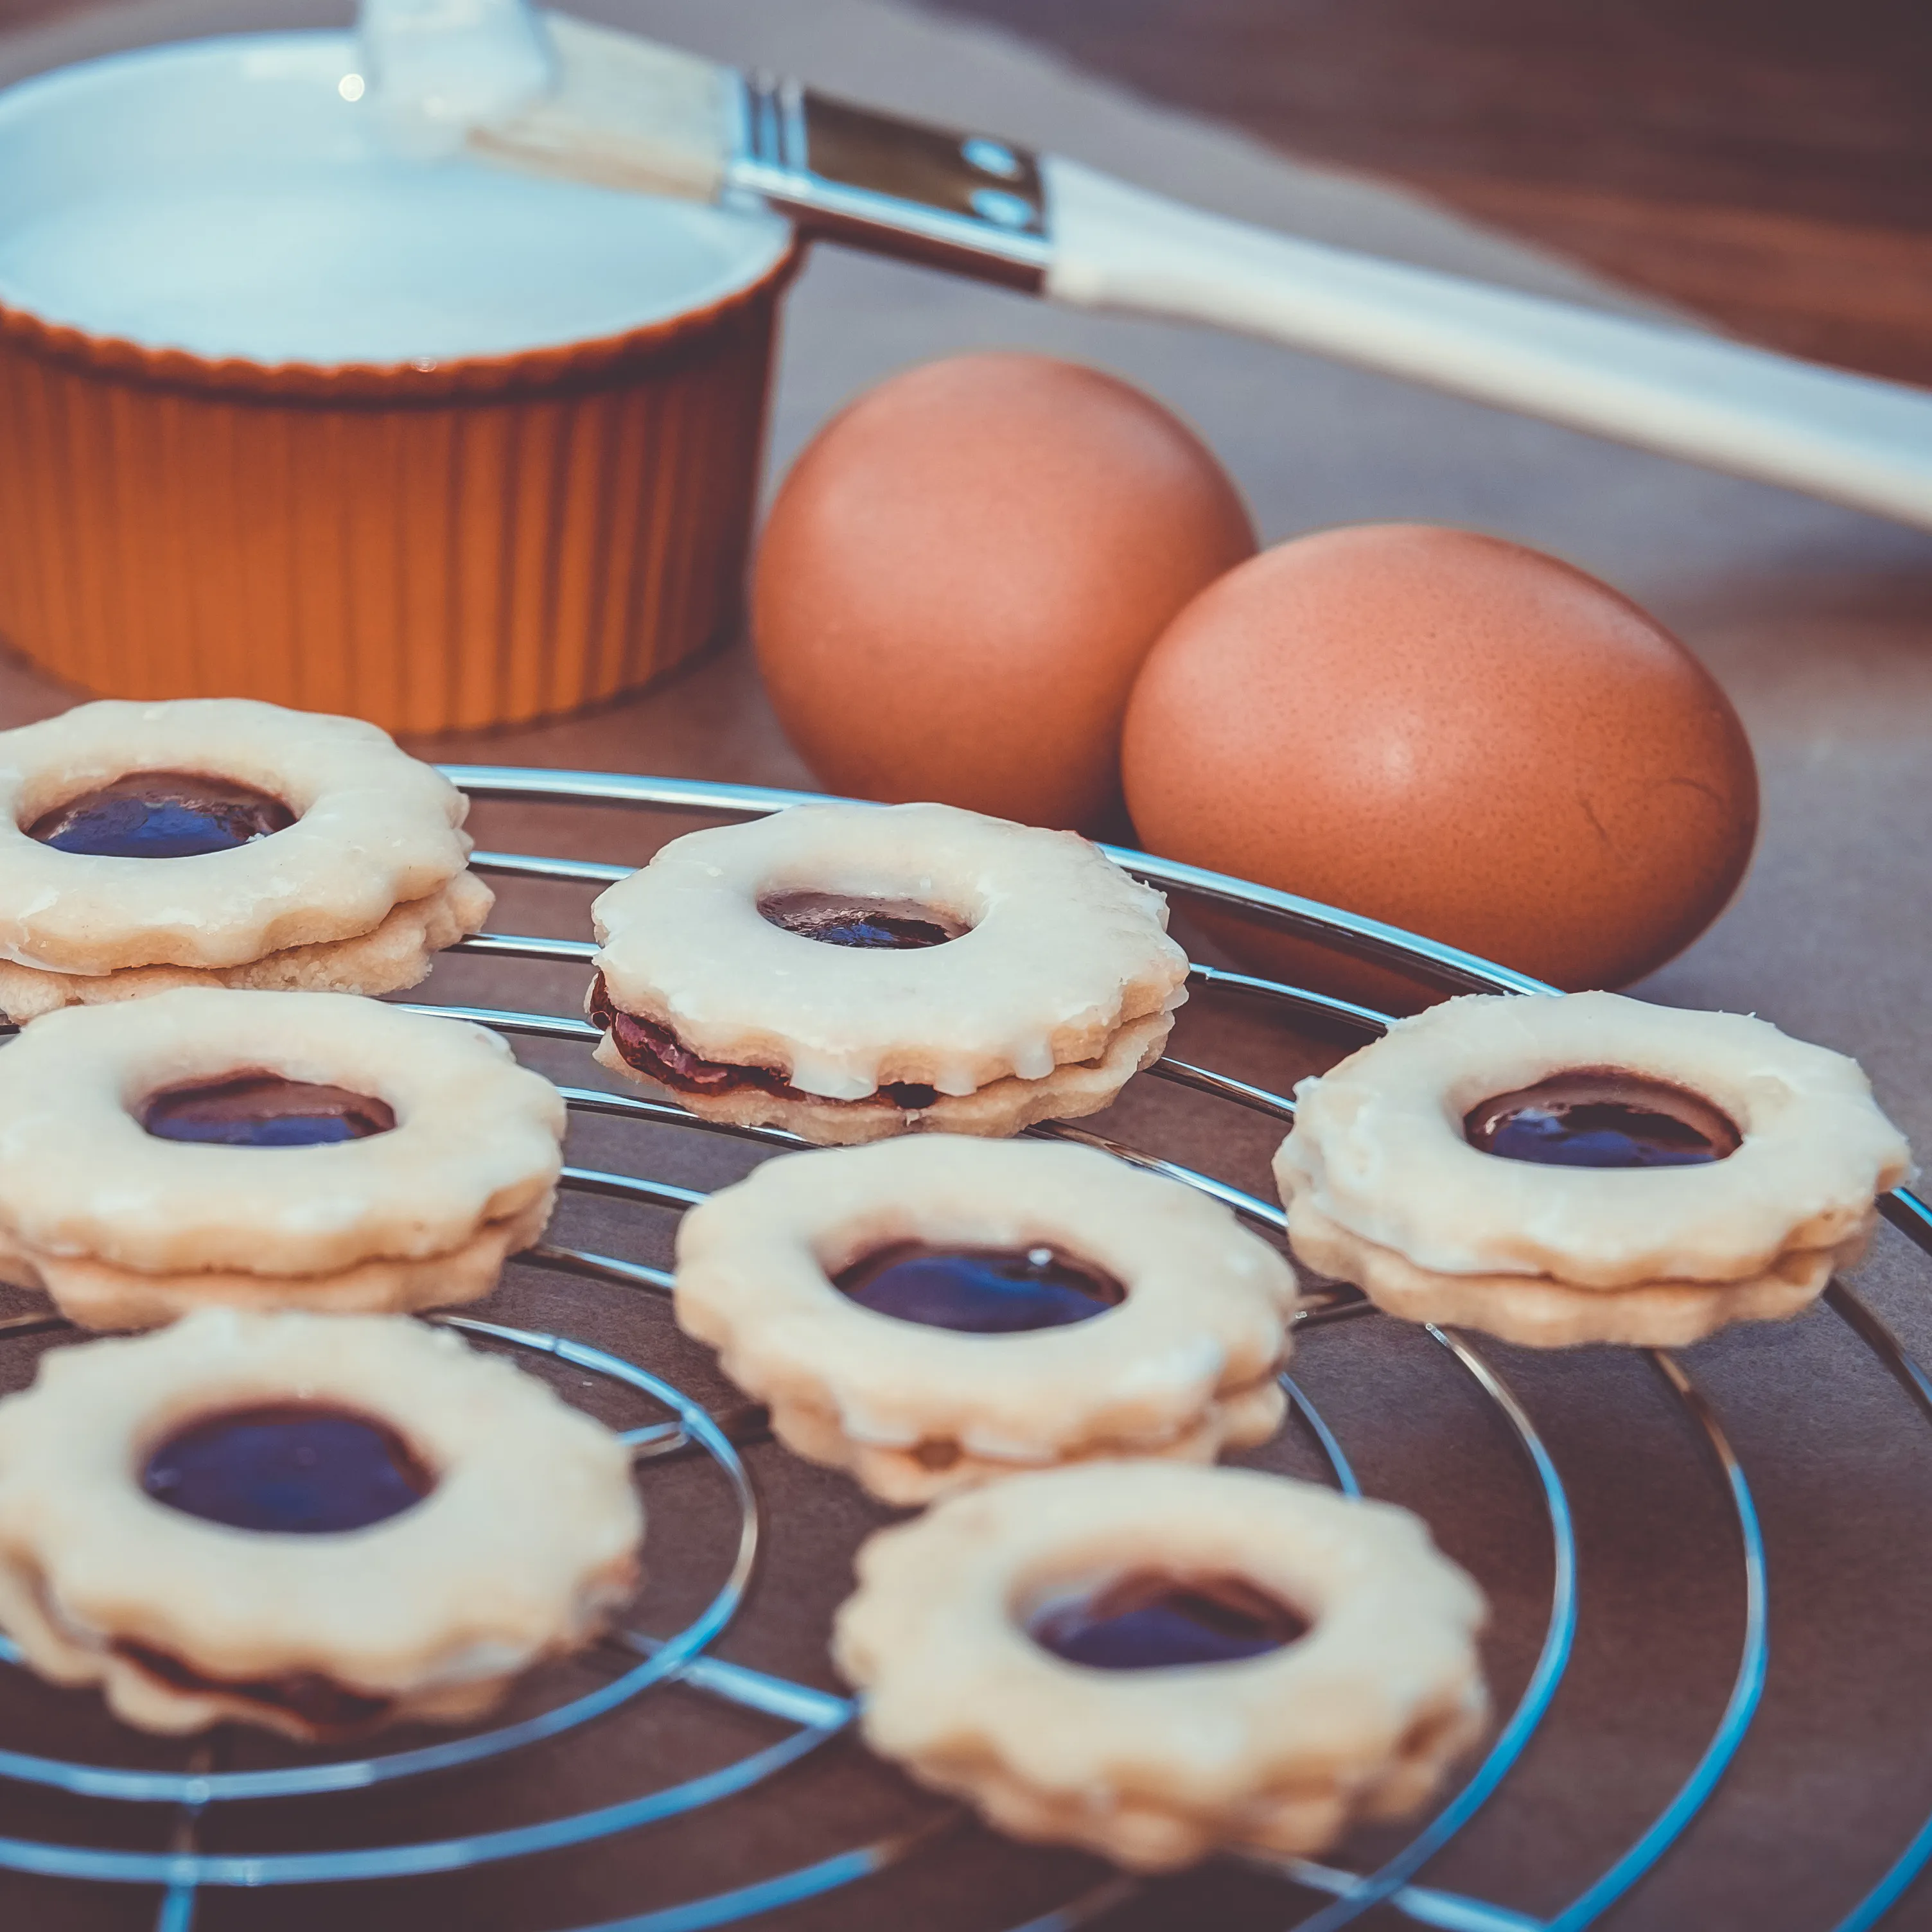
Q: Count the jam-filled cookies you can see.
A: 7